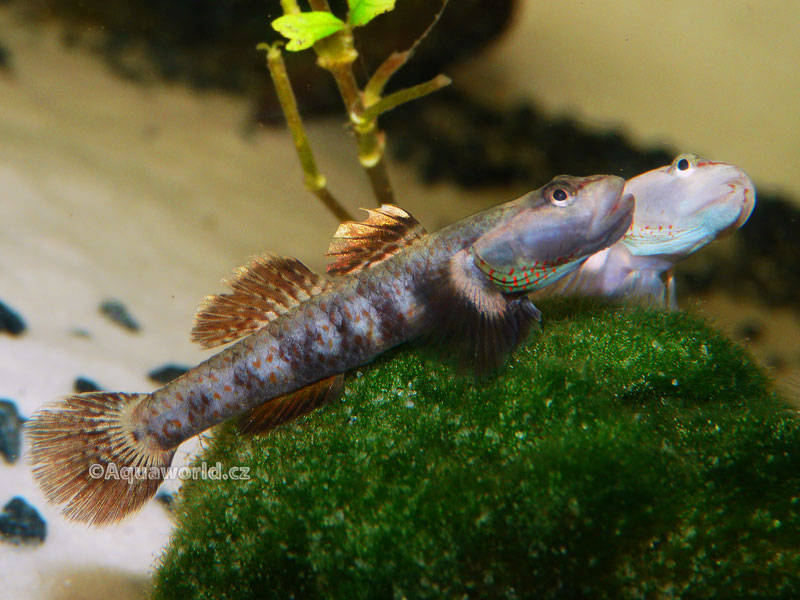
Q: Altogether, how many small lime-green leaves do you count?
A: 2